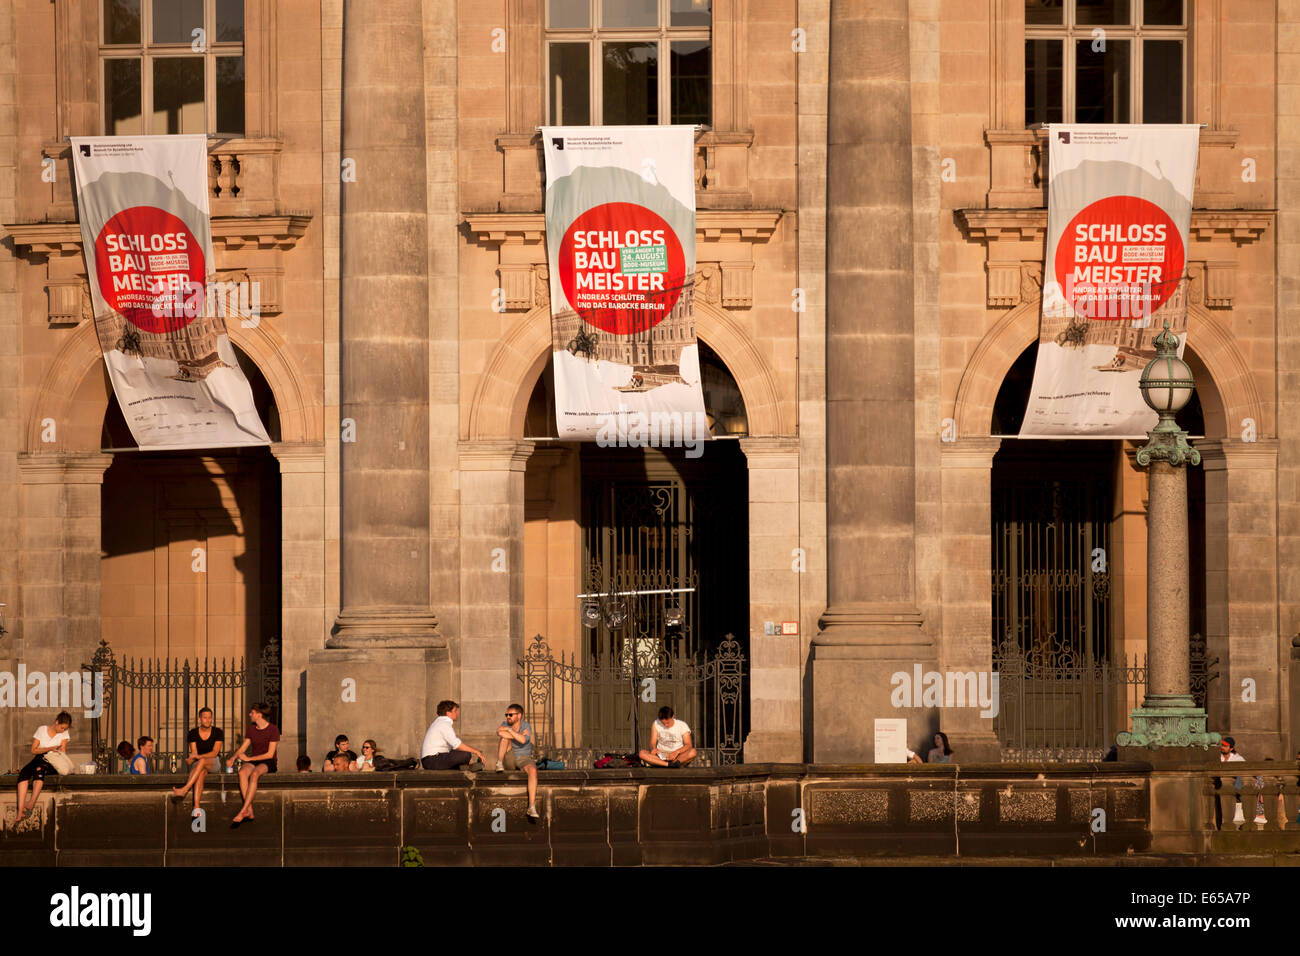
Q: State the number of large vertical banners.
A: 3